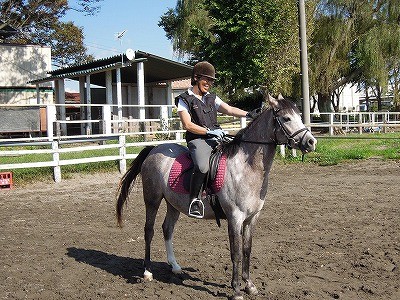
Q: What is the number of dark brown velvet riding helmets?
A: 1